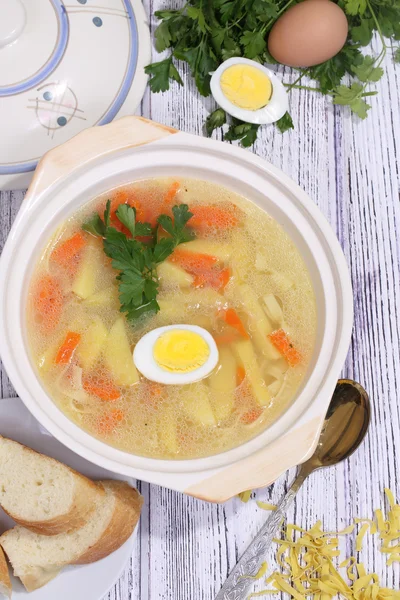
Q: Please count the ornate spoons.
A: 1